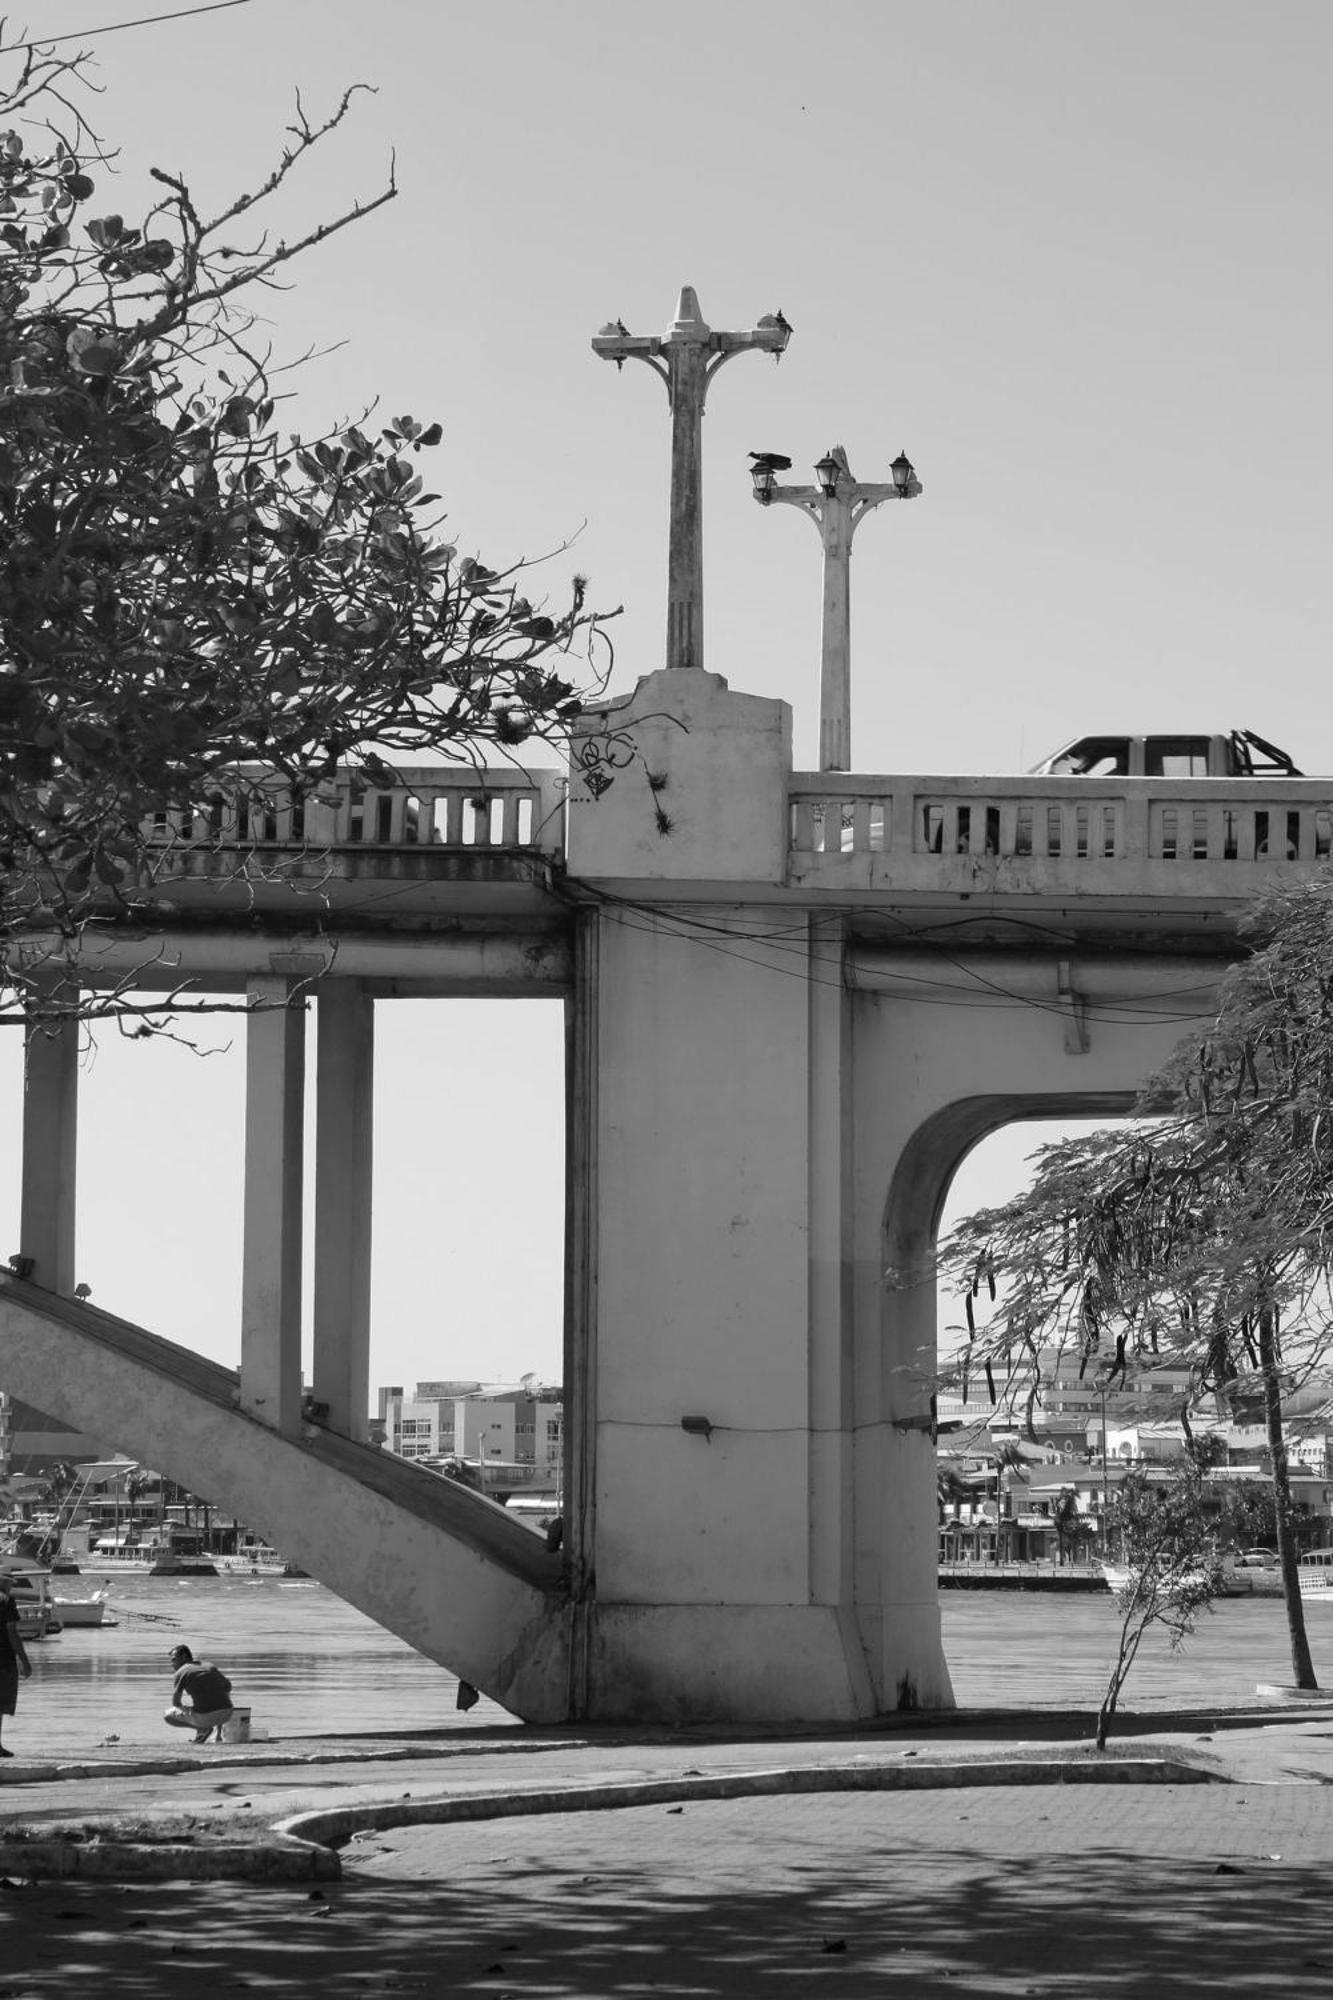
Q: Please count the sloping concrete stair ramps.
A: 1